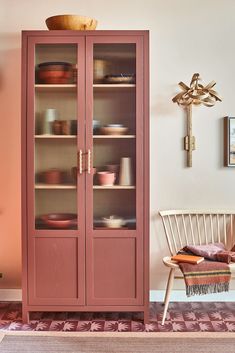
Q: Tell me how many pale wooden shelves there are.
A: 3